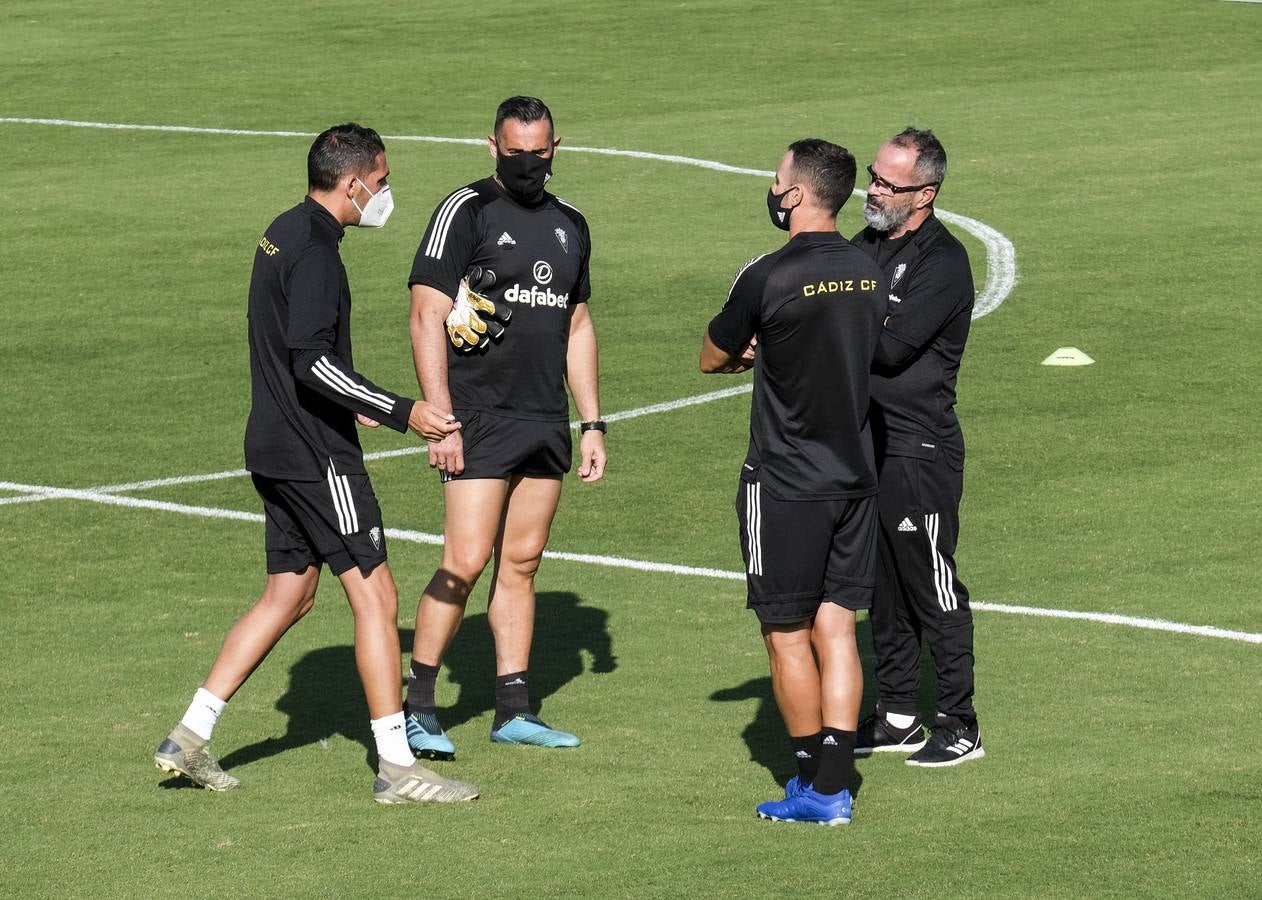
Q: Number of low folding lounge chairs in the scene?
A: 0